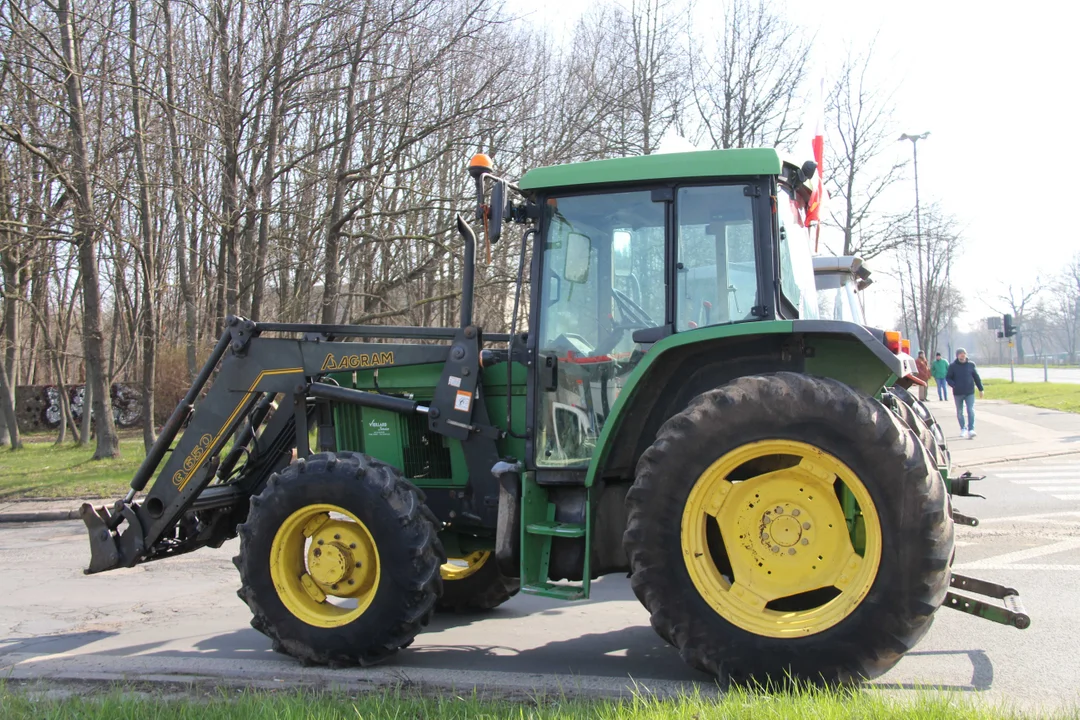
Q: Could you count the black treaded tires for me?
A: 4